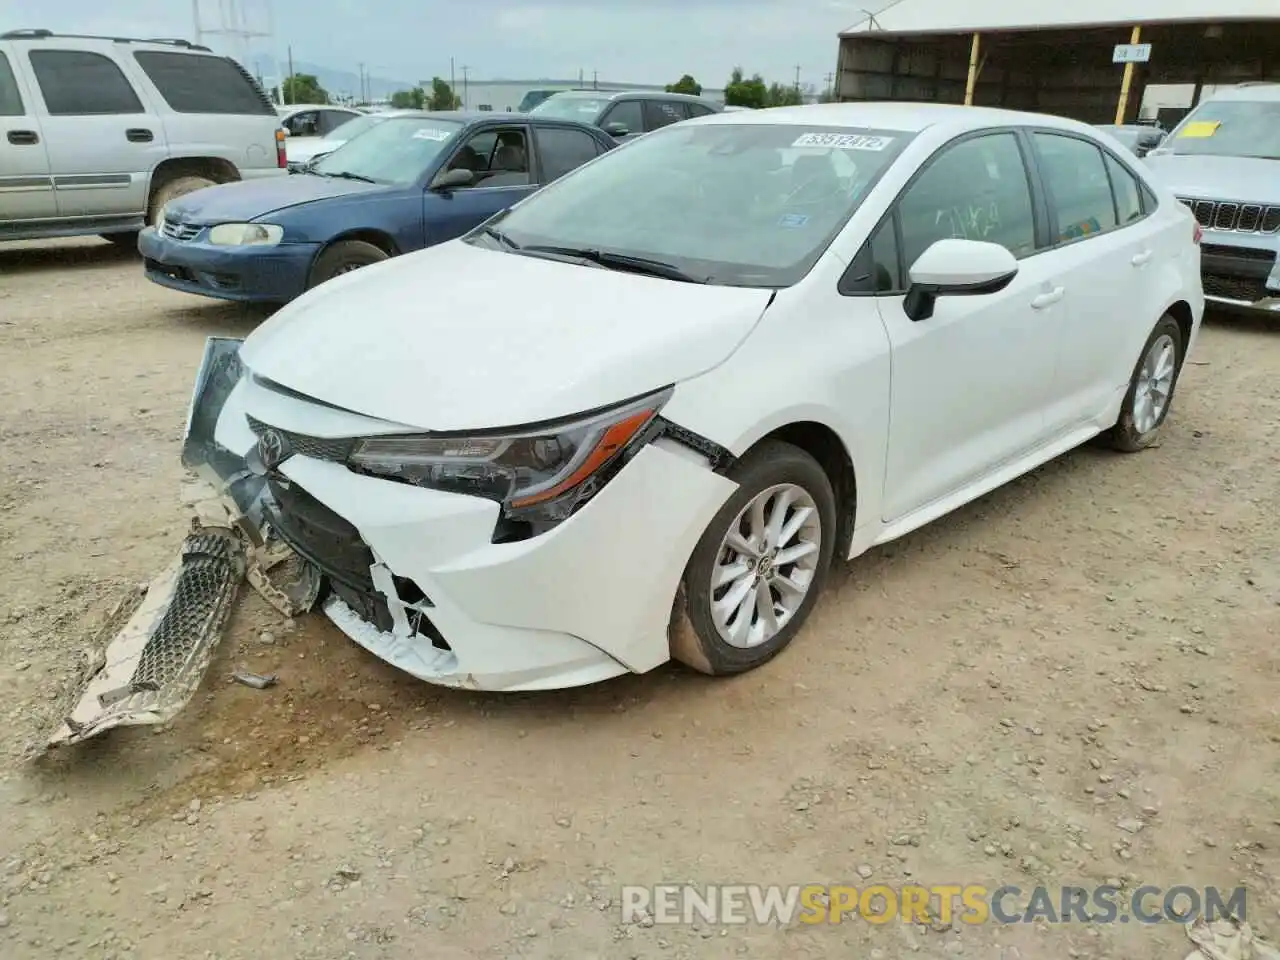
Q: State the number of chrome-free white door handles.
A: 2